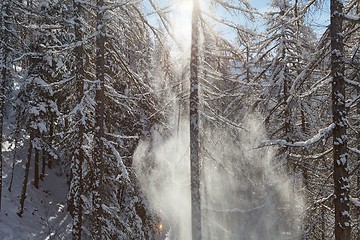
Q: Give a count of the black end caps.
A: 0